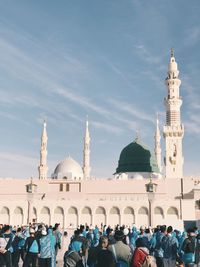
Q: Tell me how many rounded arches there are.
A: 13